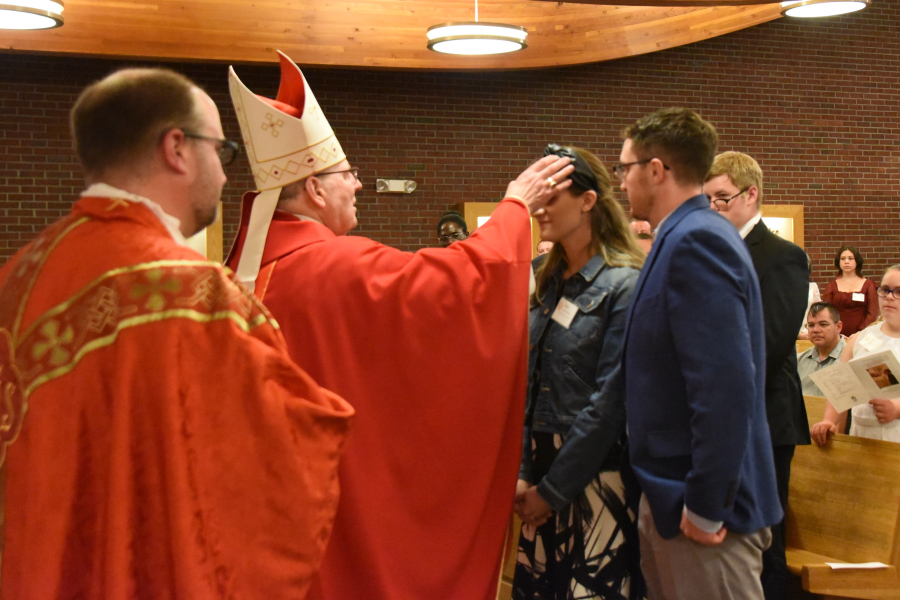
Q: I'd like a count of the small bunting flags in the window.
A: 0